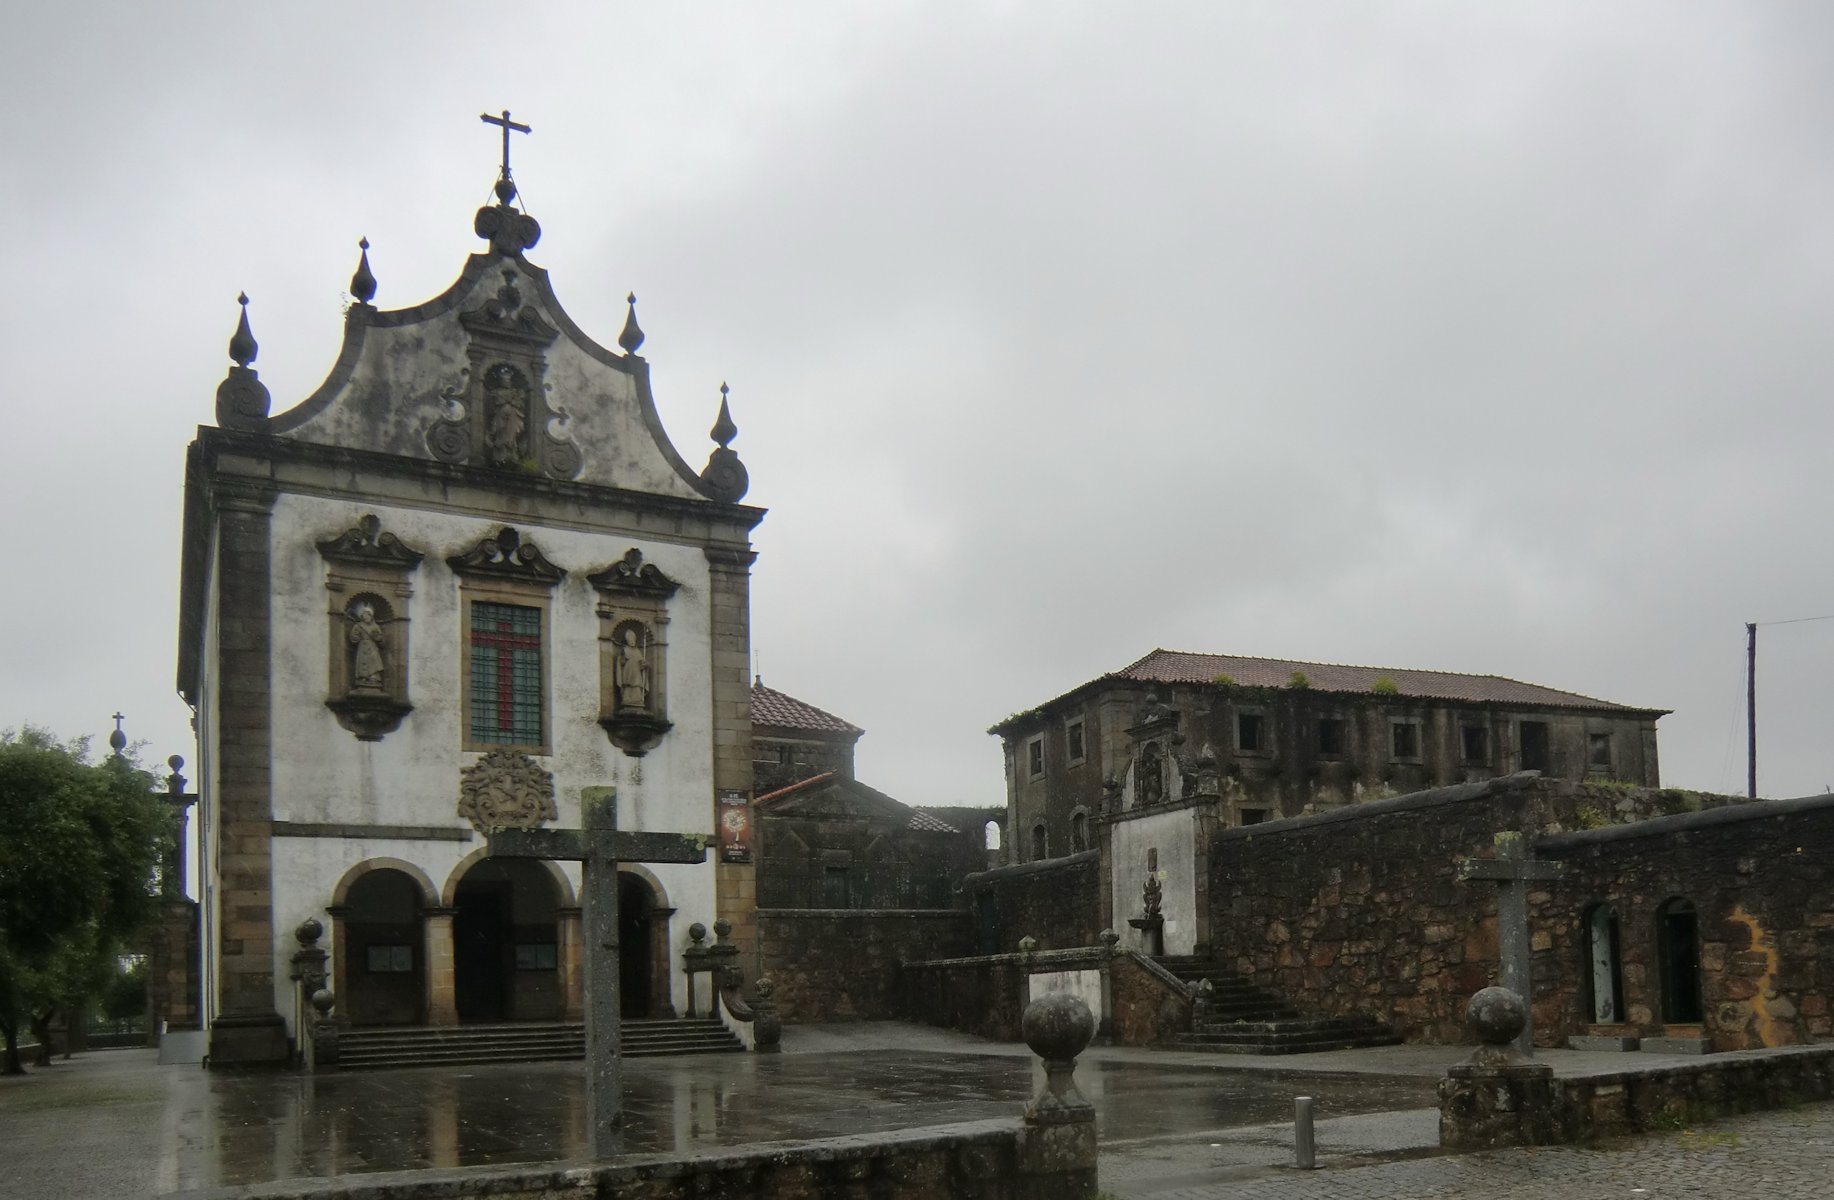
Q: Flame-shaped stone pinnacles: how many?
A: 4